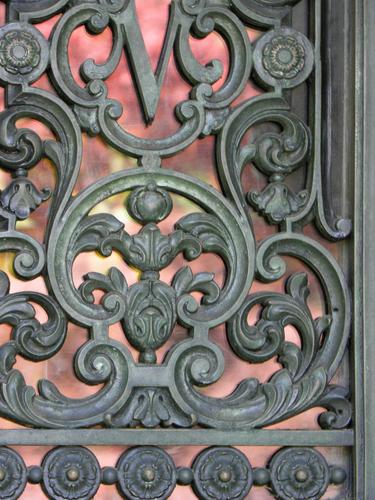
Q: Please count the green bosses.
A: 7